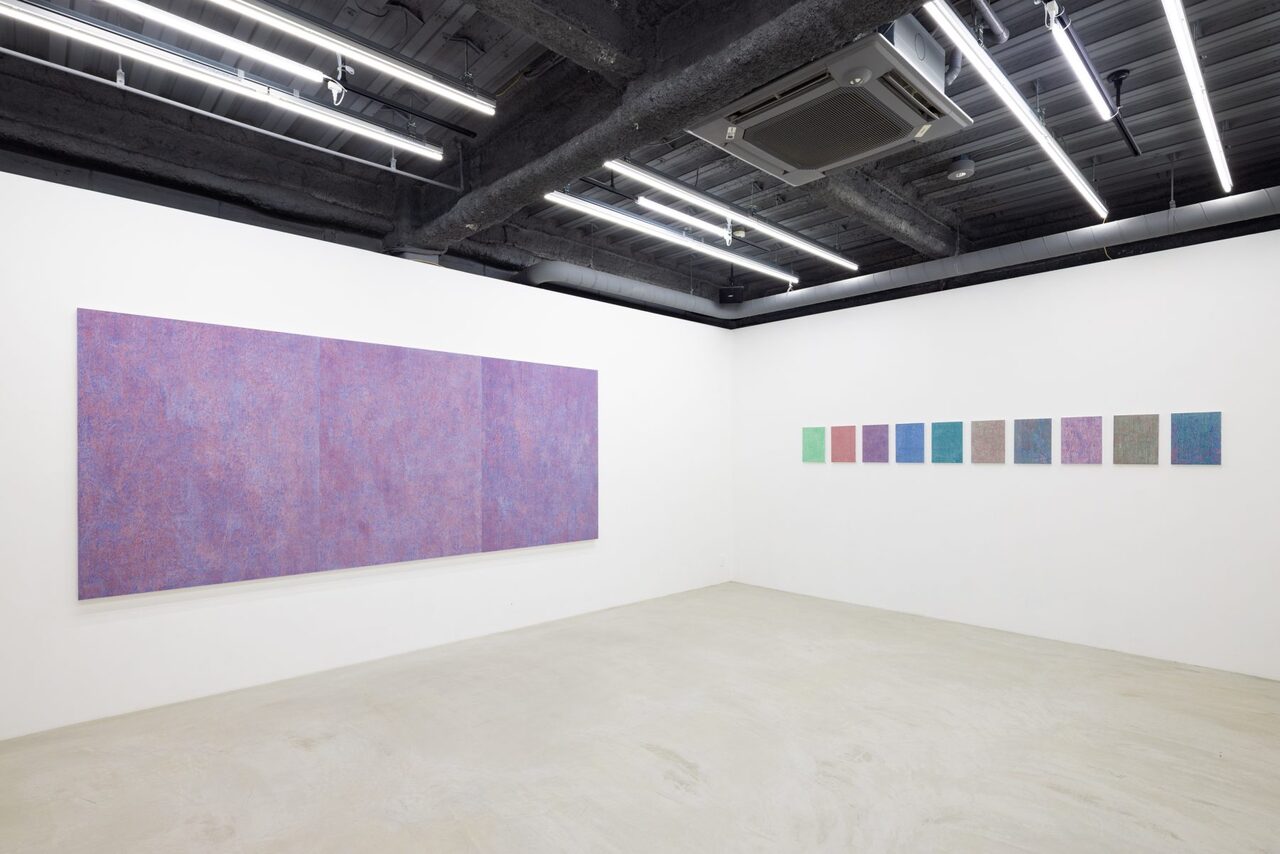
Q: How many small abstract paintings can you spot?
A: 10